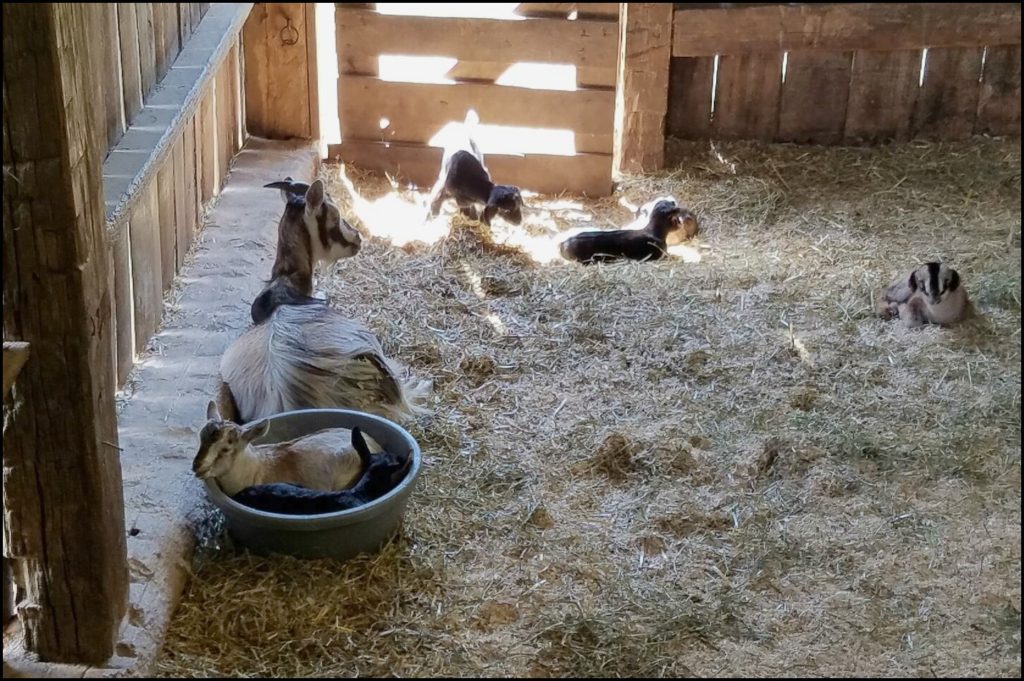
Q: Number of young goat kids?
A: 6